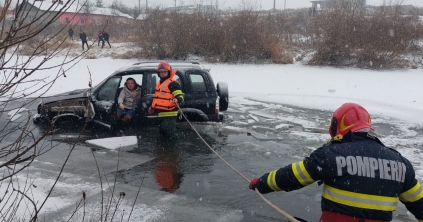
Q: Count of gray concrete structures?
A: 1